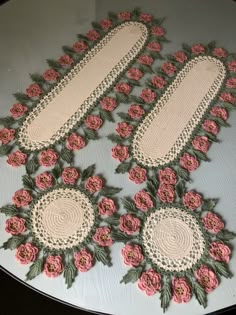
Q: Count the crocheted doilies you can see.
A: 4